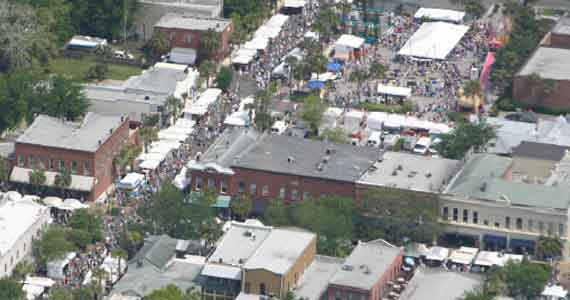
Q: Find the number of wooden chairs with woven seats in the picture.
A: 0